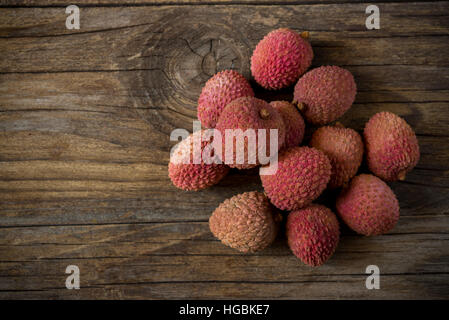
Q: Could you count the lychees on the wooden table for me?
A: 12